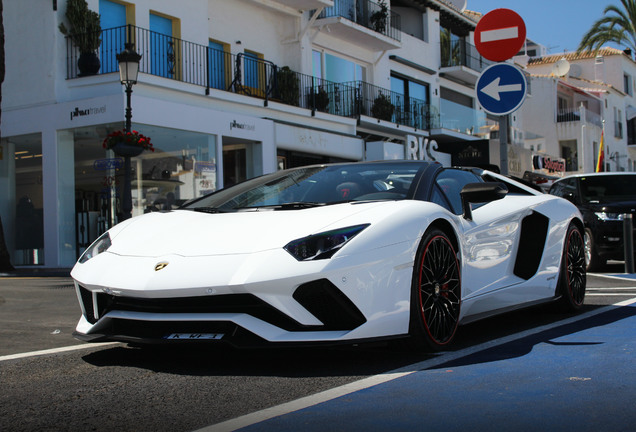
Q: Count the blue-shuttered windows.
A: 4